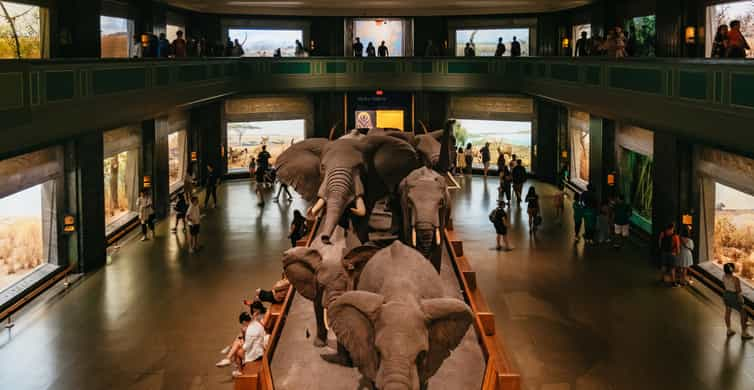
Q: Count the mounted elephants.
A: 5